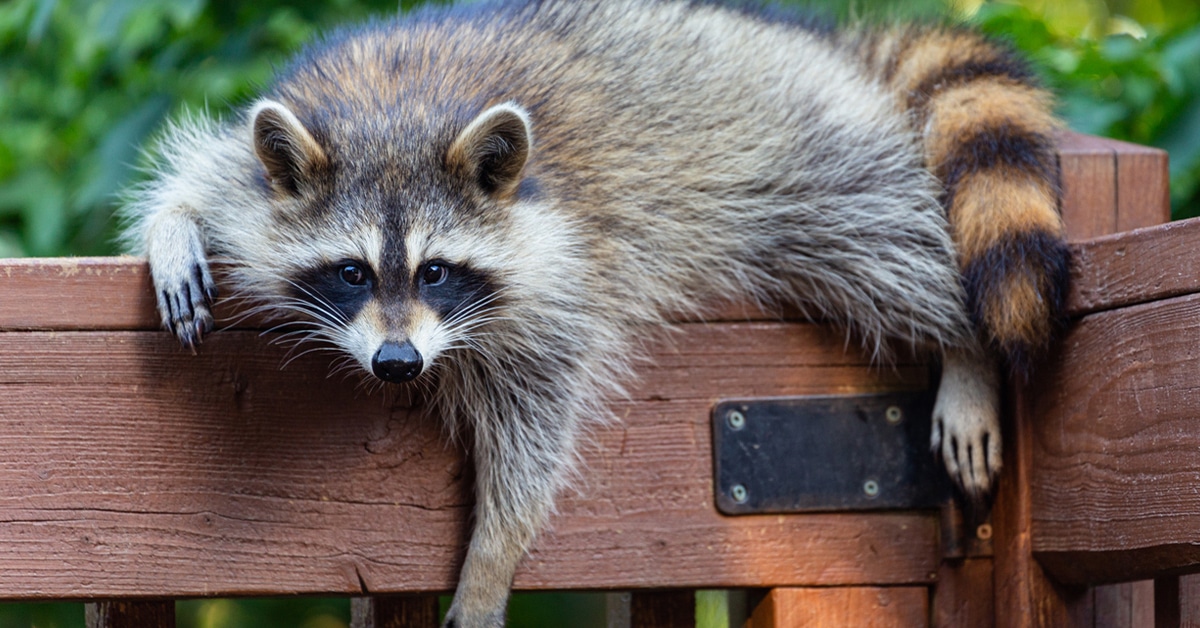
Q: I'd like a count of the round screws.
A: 5